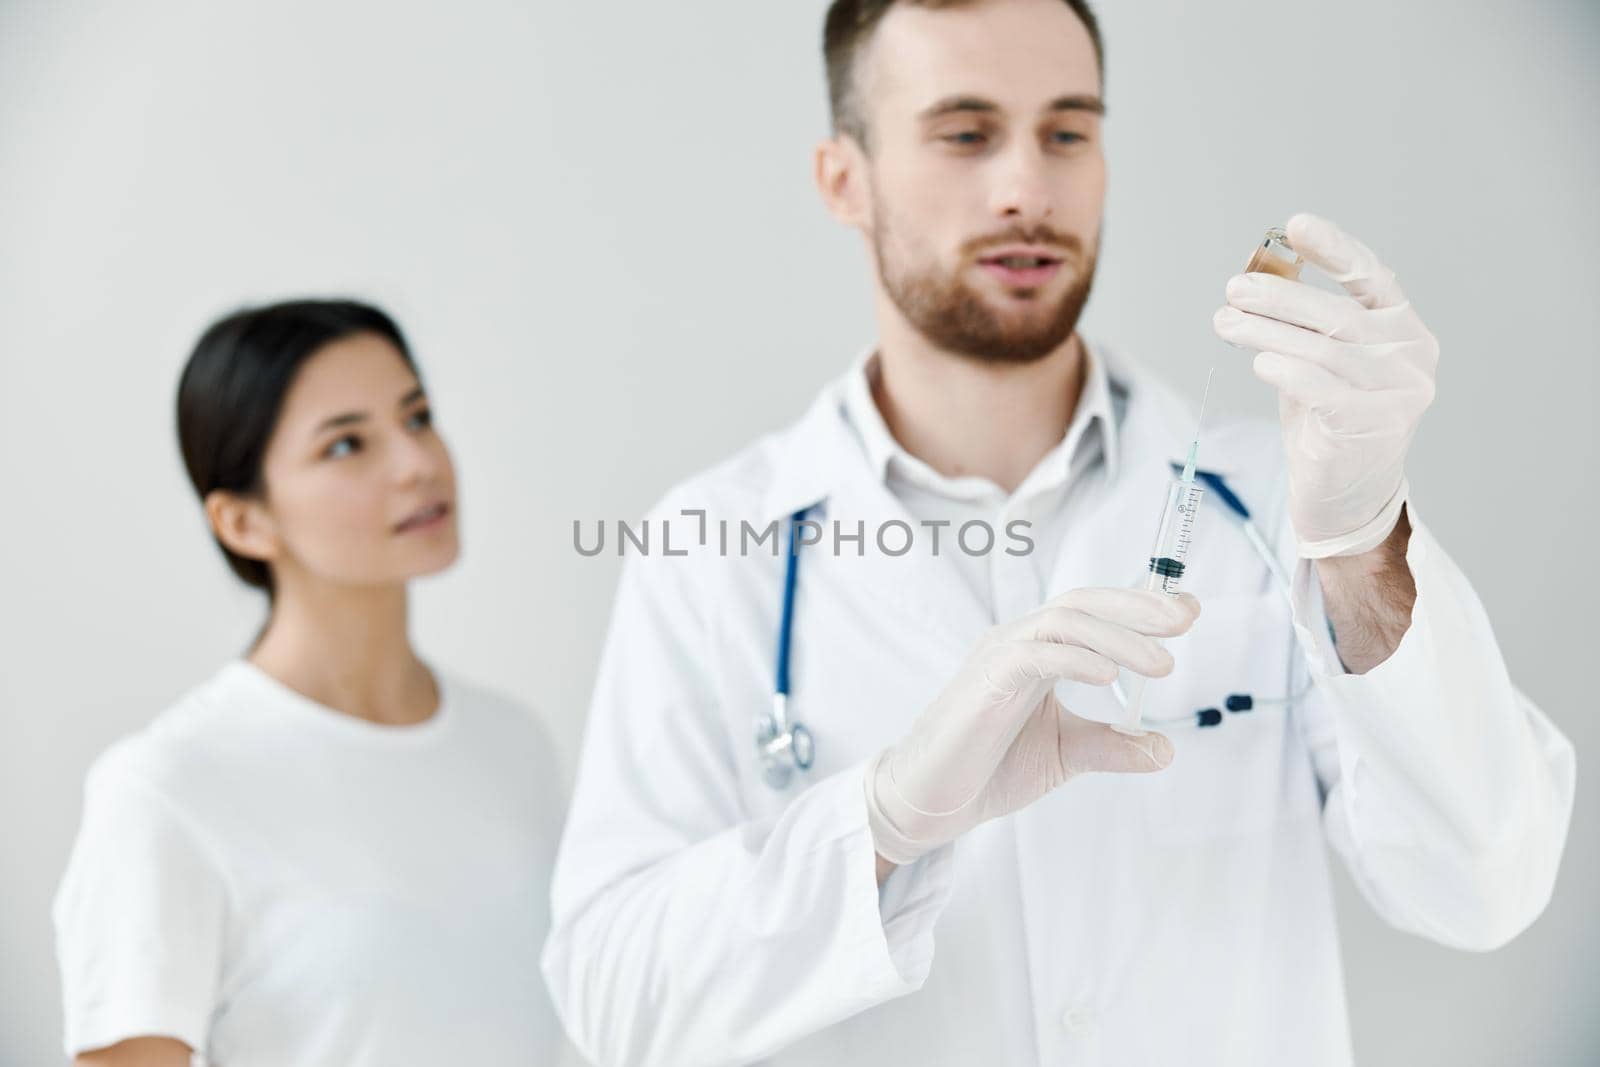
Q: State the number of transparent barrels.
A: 1